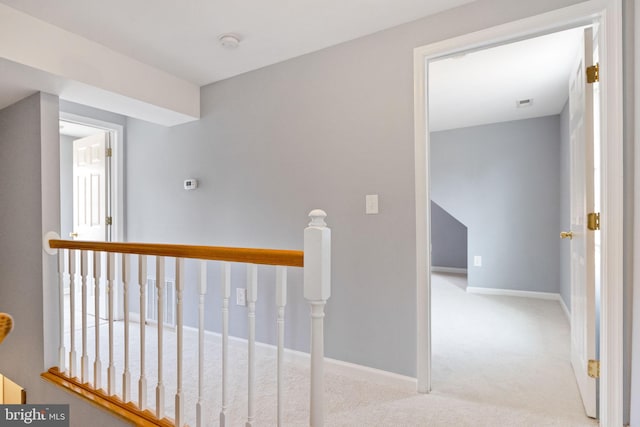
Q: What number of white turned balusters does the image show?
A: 13